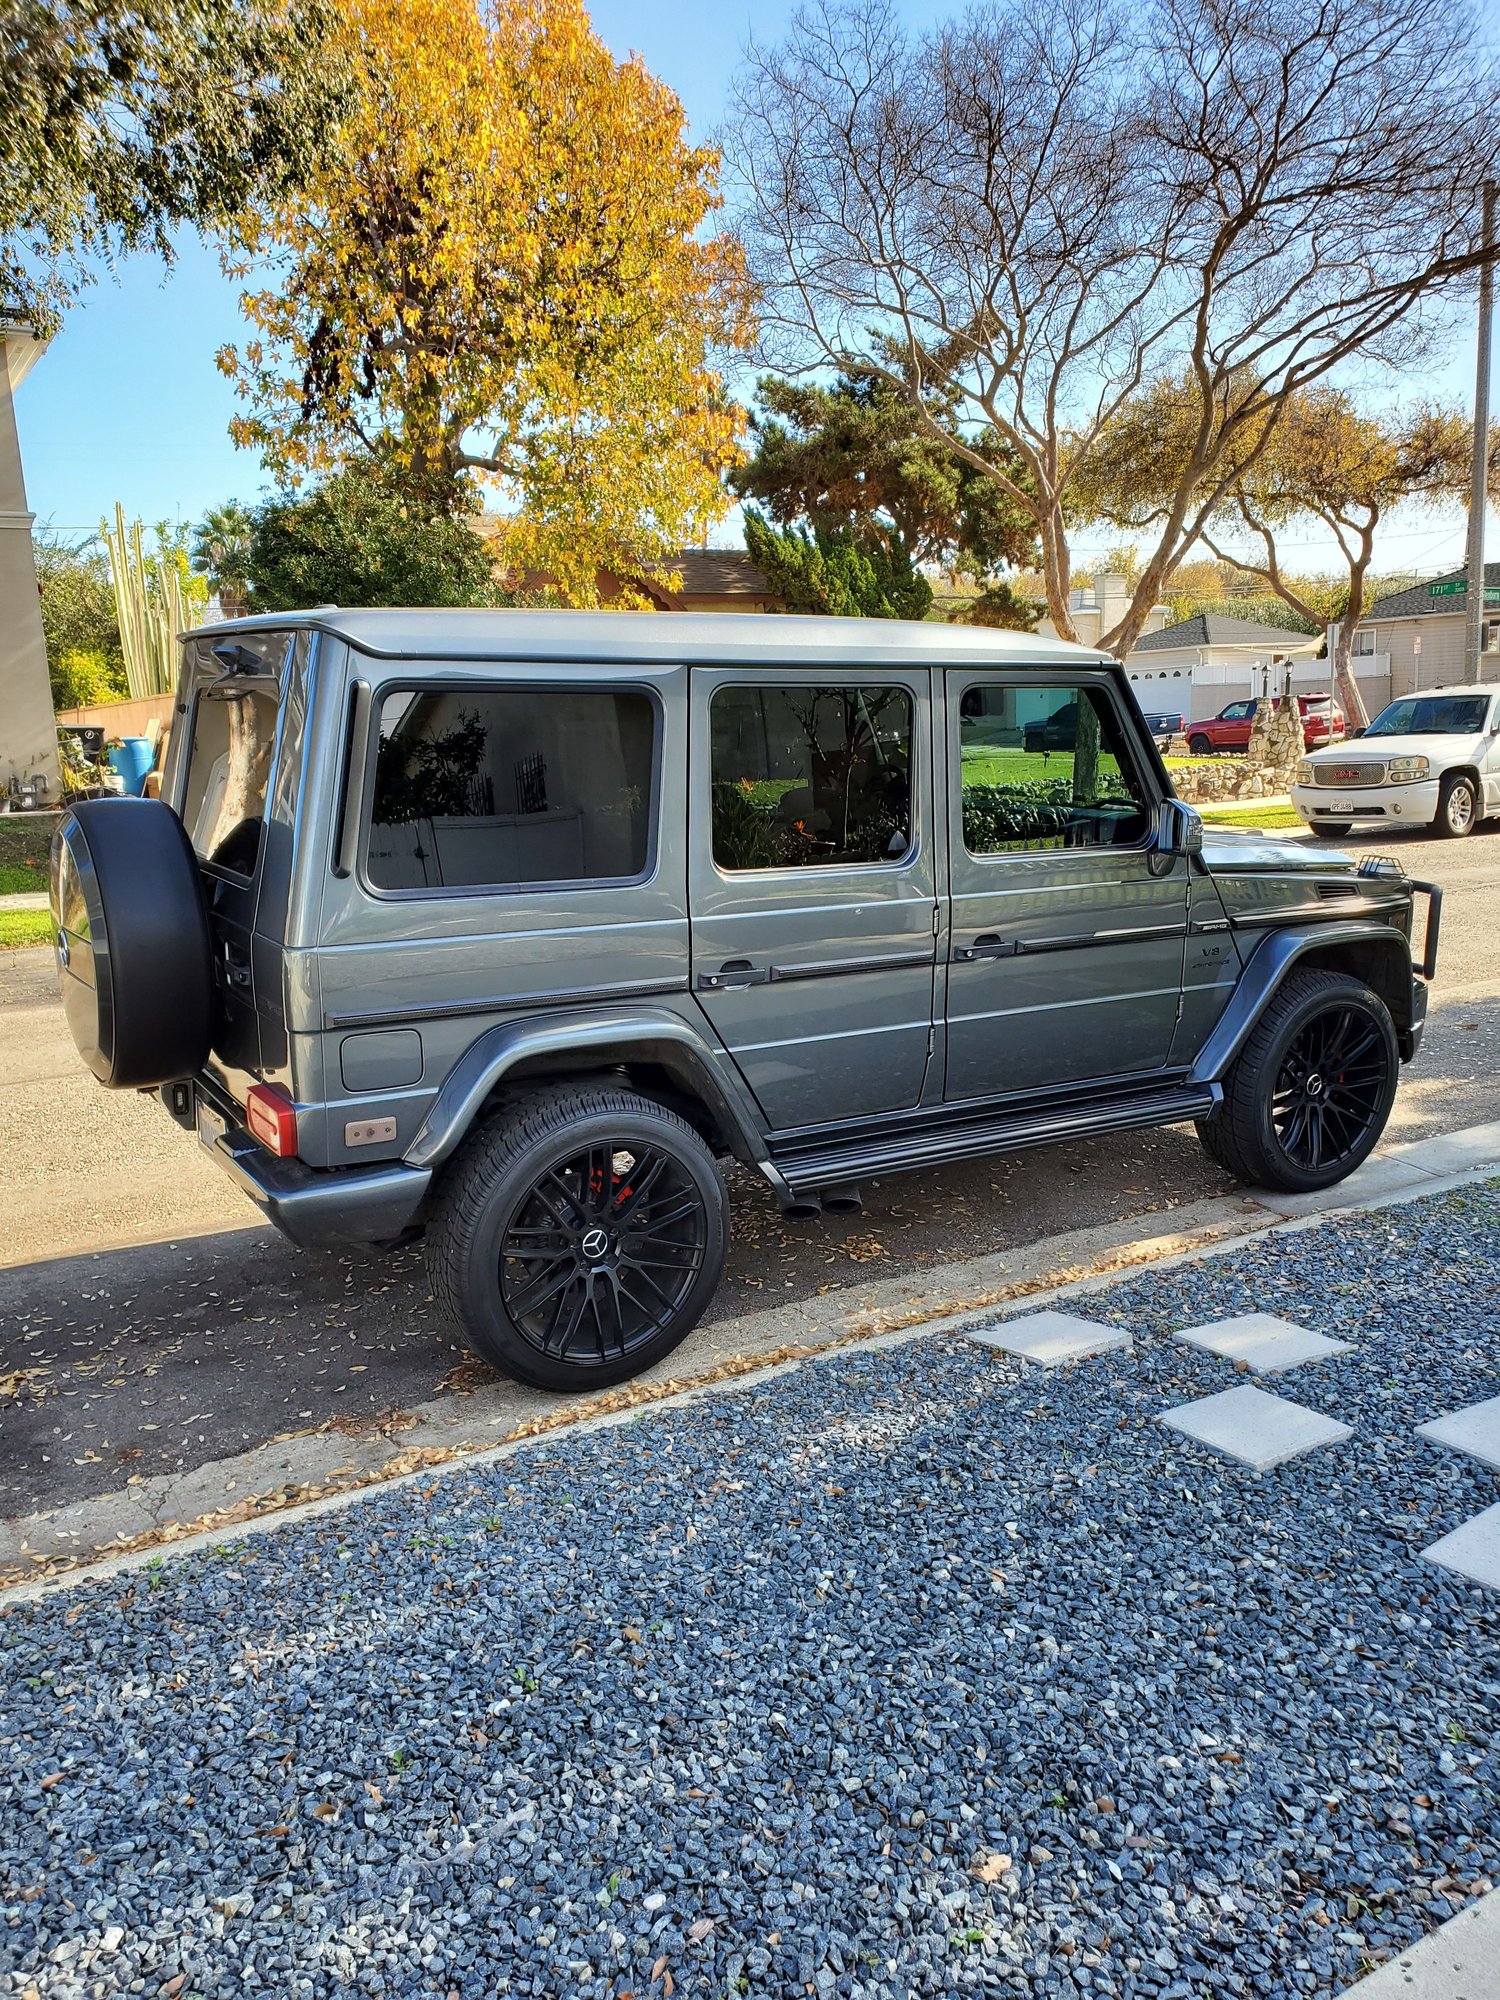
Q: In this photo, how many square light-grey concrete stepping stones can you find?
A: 5